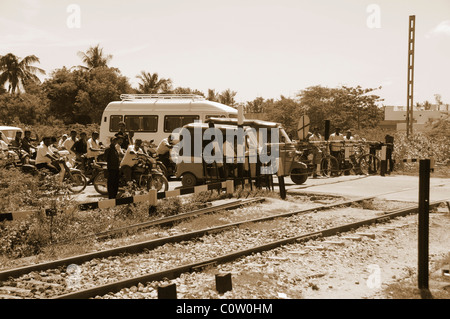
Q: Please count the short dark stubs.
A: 2